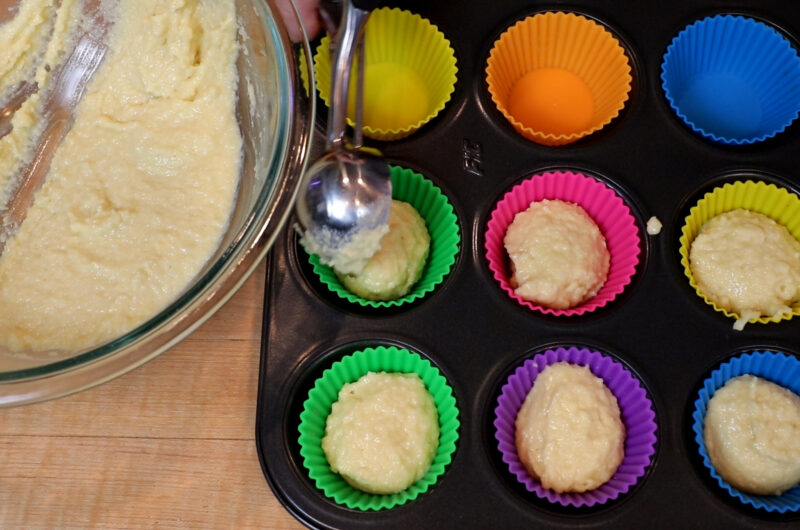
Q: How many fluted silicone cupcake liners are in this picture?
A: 9